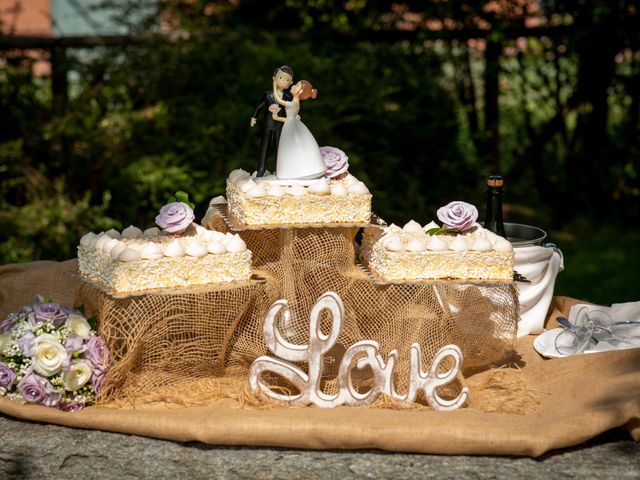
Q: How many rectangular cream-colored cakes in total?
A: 3